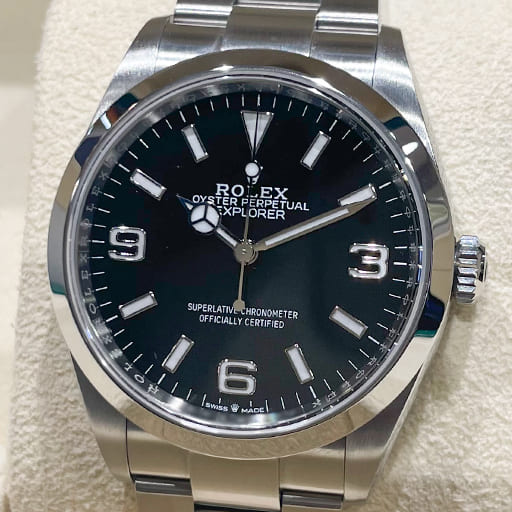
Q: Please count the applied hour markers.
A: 12